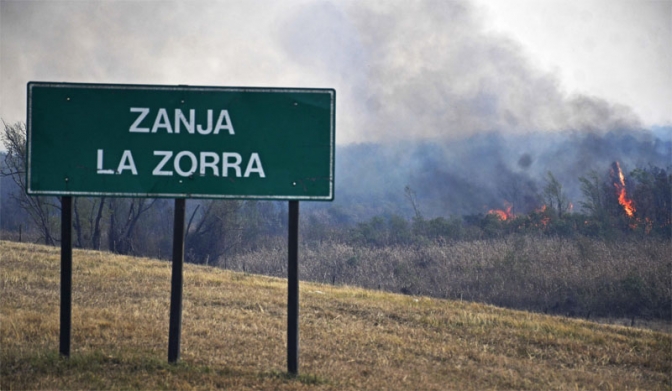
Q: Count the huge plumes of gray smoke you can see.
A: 1